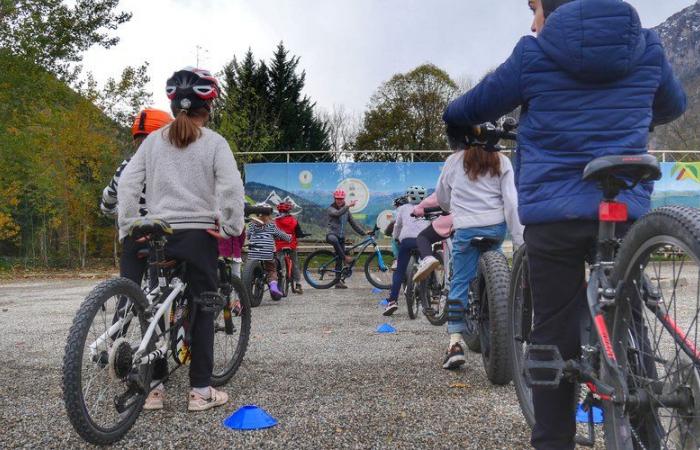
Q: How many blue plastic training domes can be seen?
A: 5